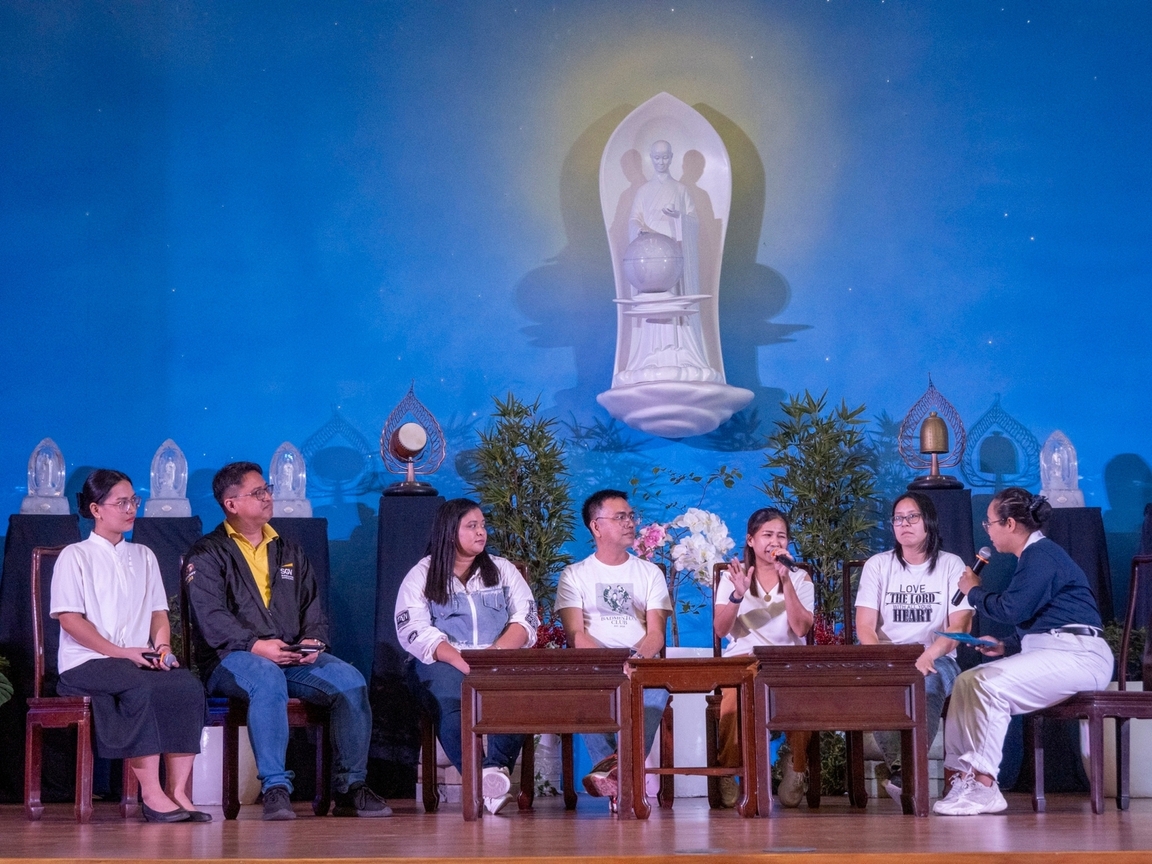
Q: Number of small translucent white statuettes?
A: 4